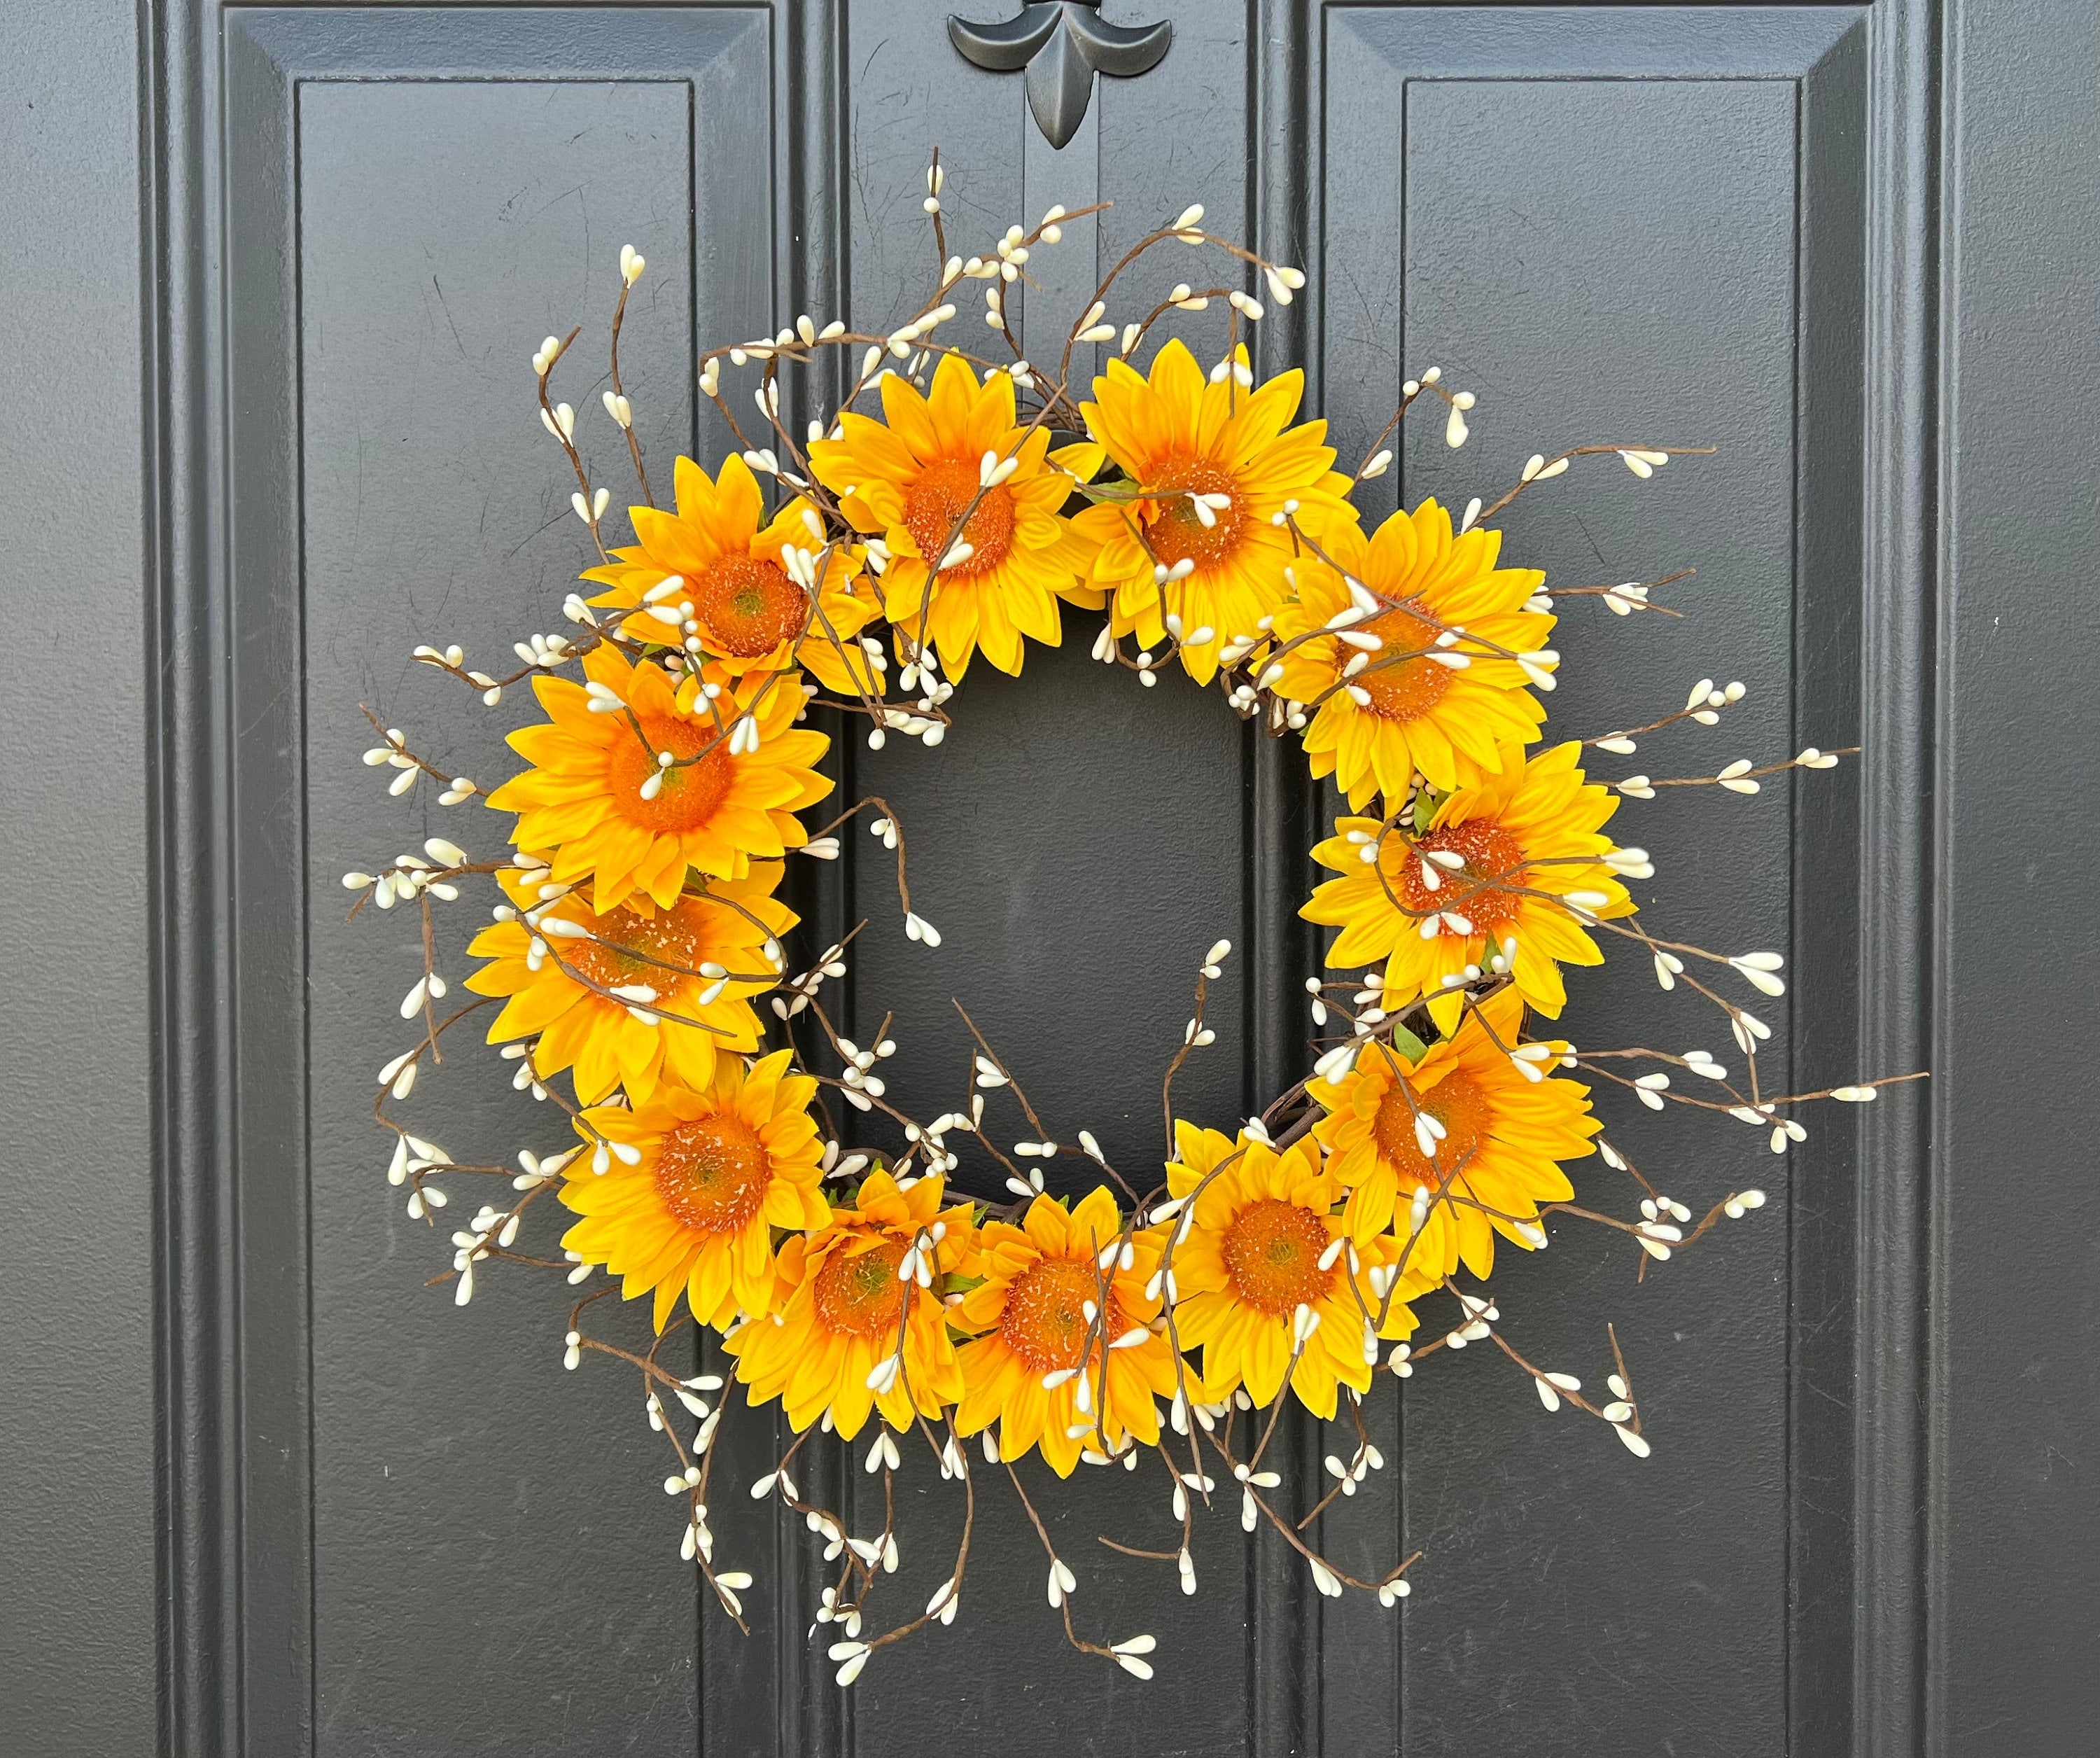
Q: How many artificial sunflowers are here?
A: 12